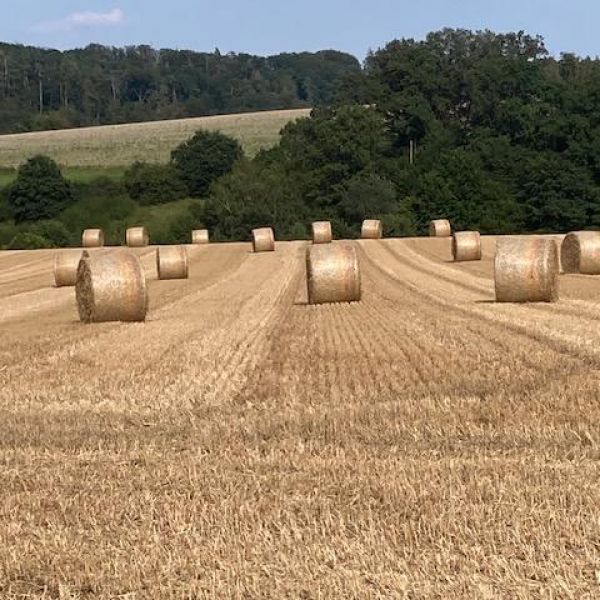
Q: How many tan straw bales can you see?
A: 14